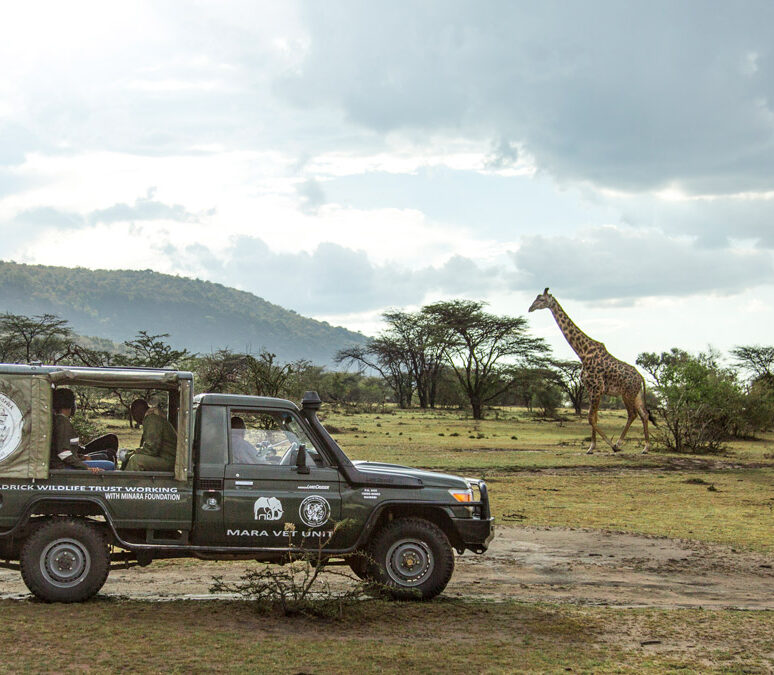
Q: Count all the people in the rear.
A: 2